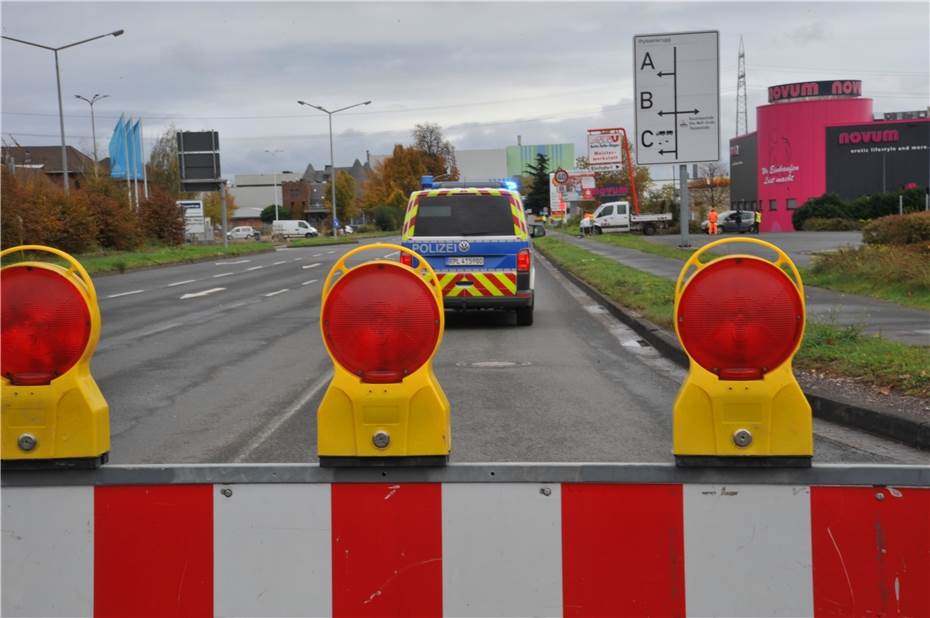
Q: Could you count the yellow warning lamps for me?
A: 3